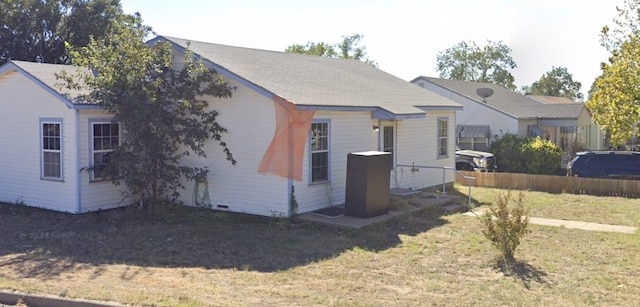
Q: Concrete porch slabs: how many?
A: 1